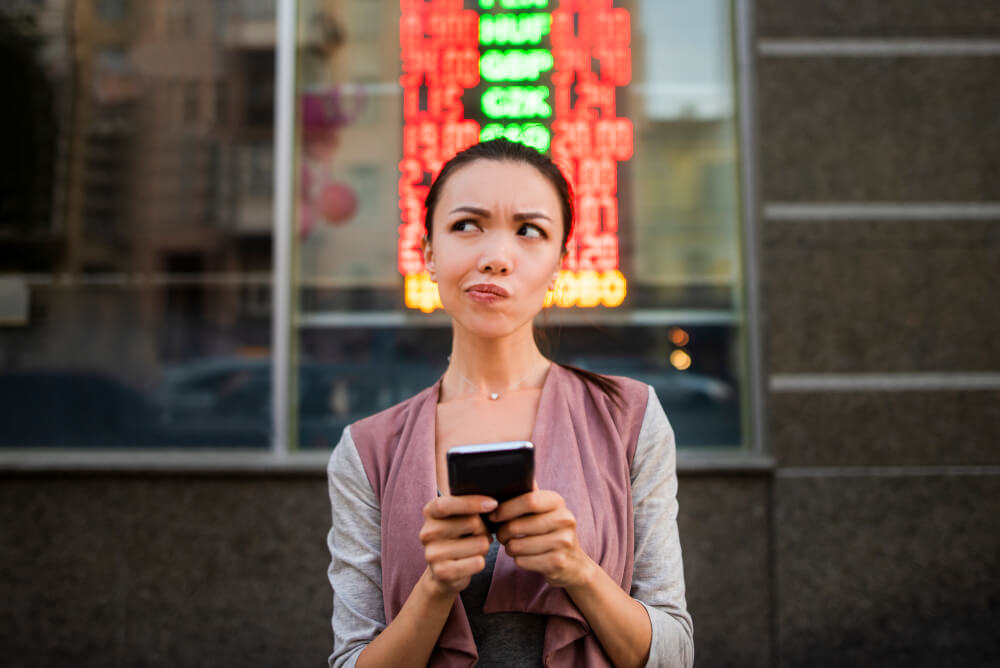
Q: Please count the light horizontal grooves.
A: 3